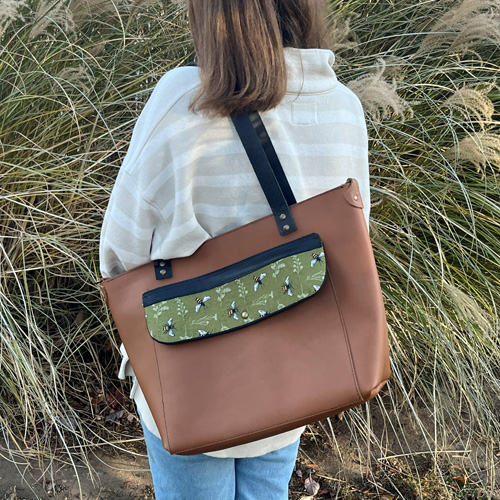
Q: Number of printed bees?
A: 9